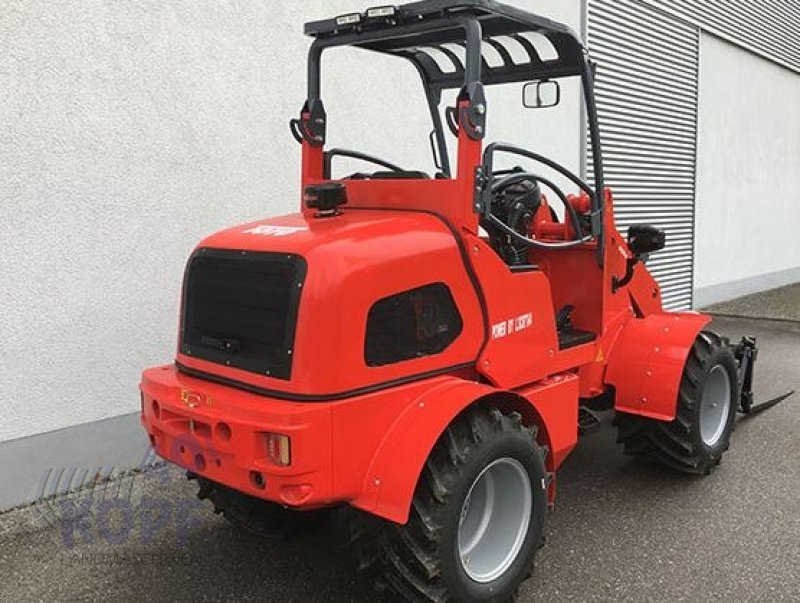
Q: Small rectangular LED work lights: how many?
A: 2